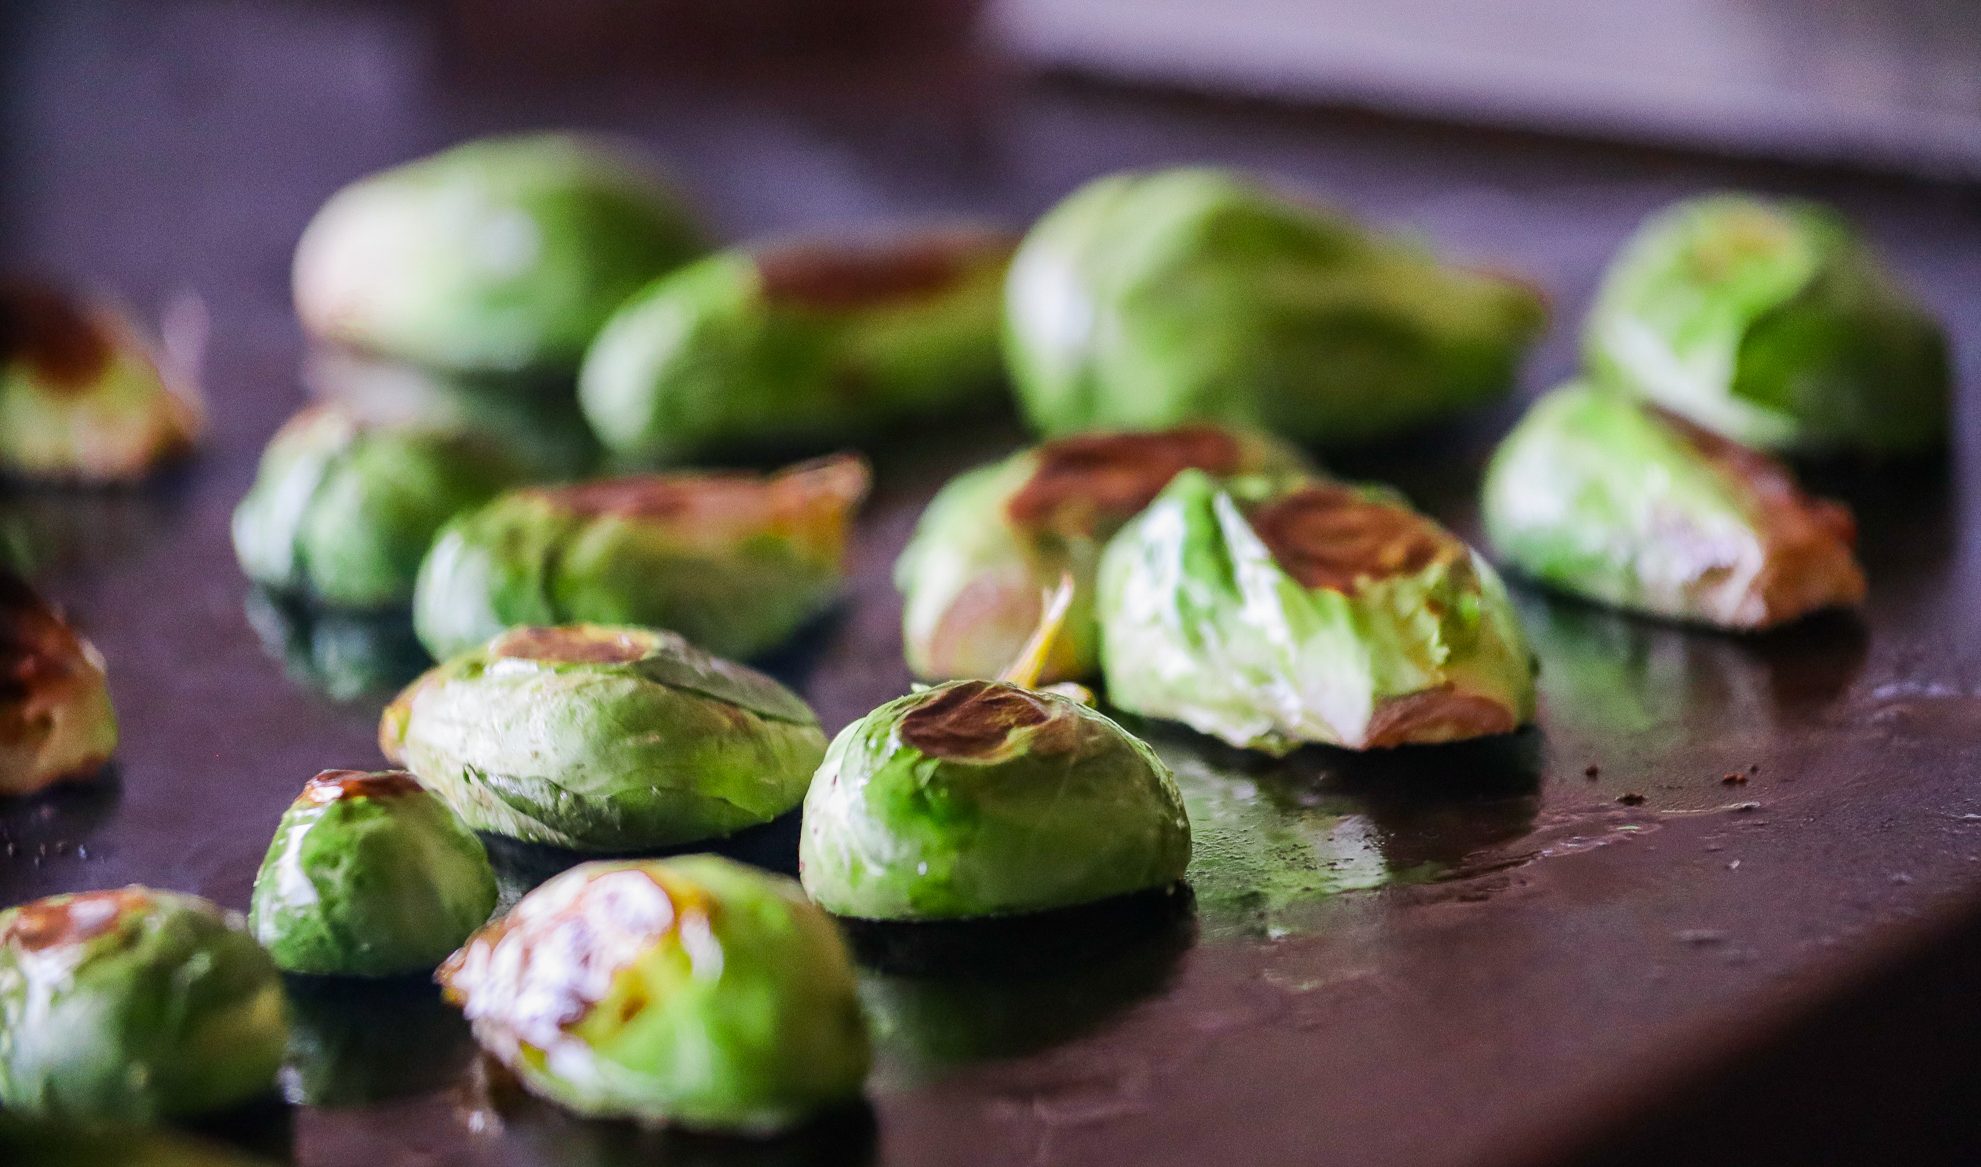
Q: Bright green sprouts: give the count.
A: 14